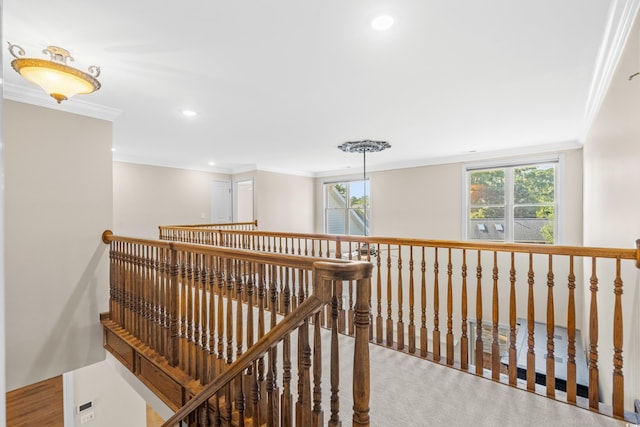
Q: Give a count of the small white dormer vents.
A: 2